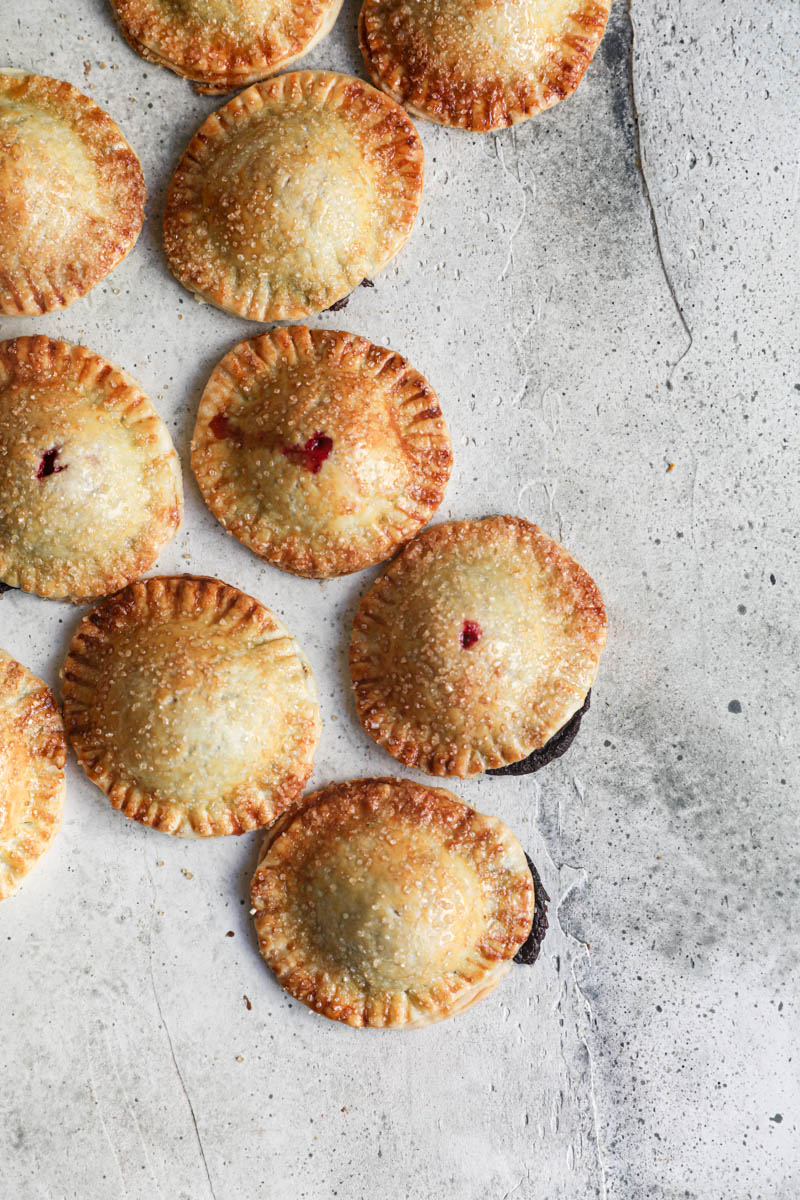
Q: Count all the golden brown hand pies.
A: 10